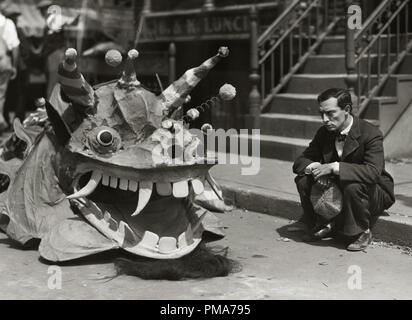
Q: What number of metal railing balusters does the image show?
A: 15